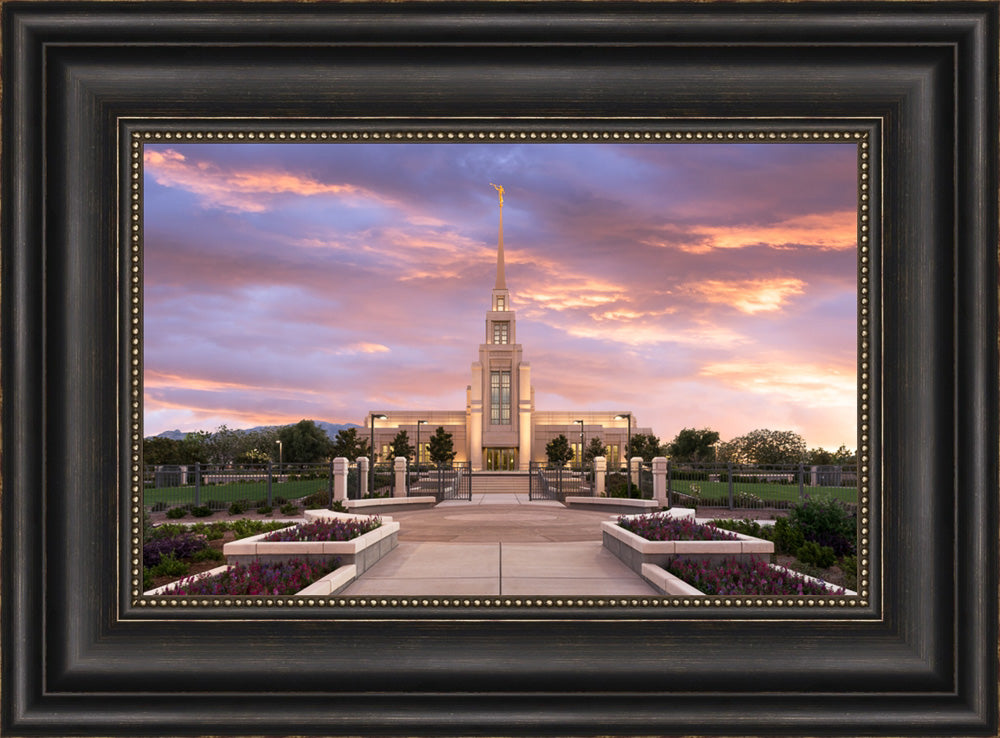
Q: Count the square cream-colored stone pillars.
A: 6